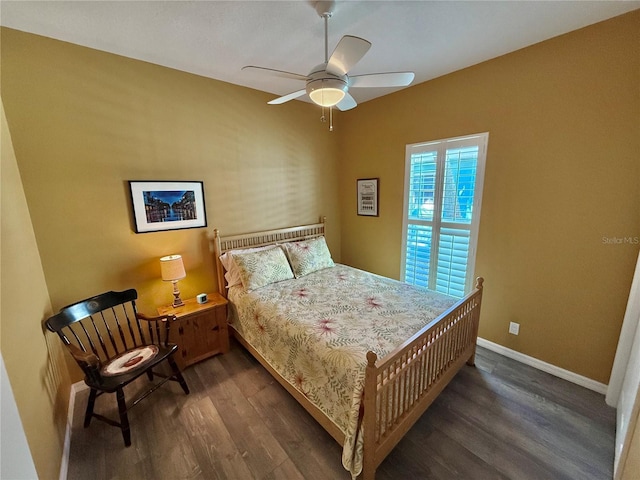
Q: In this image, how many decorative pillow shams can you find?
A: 2